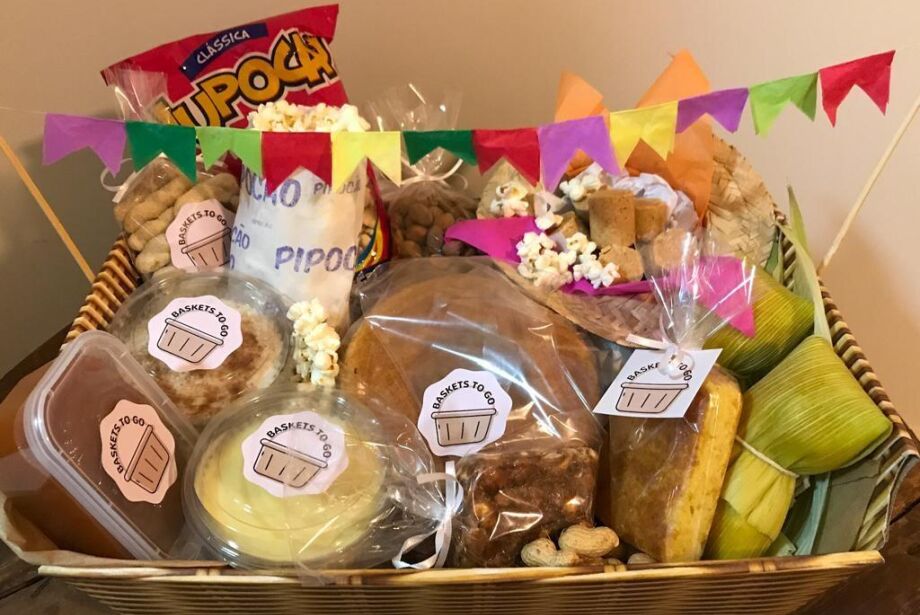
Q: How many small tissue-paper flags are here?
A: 12